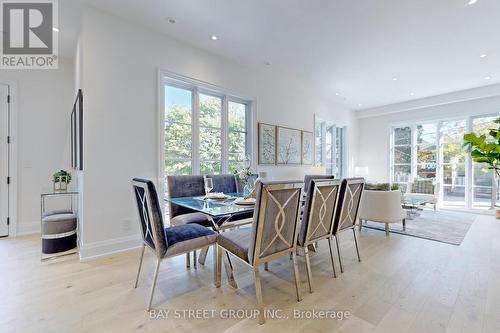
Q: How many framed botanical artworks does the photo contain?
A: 3